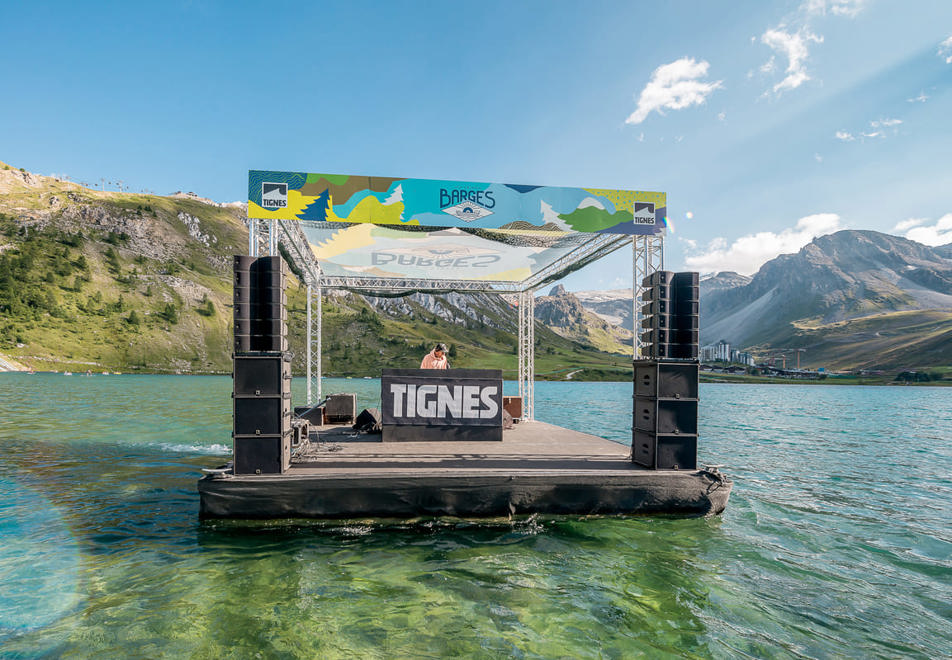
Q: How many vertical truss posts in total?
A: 4